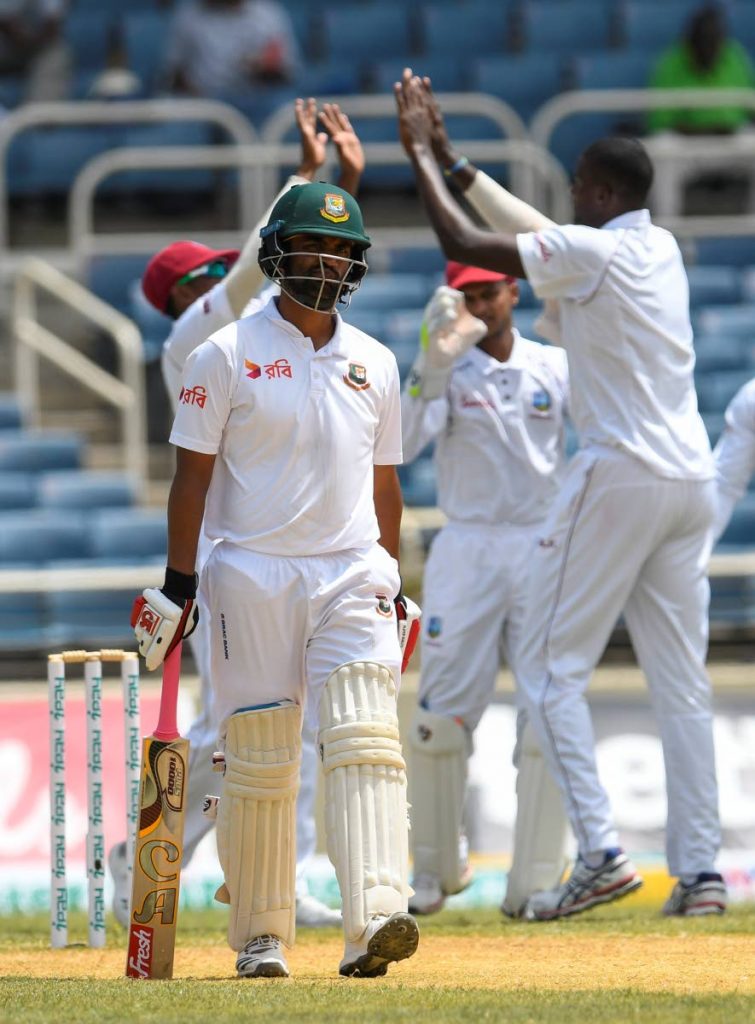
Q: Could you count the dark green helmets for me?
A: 1